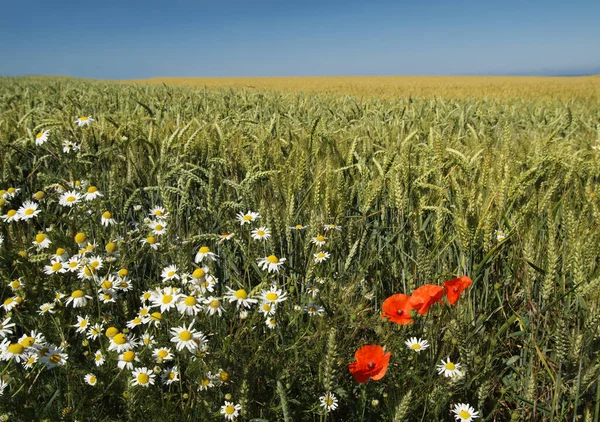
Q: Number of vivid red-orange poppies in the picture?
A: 4